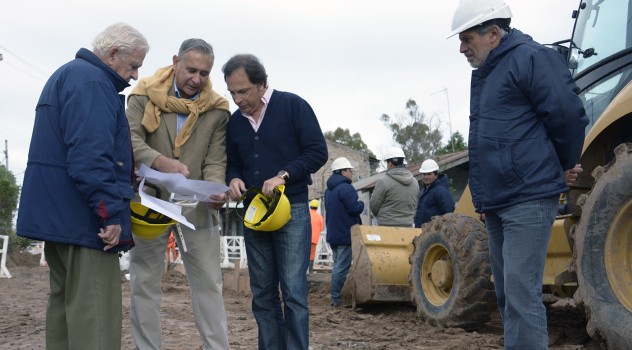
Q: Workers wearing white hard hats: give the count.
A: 4